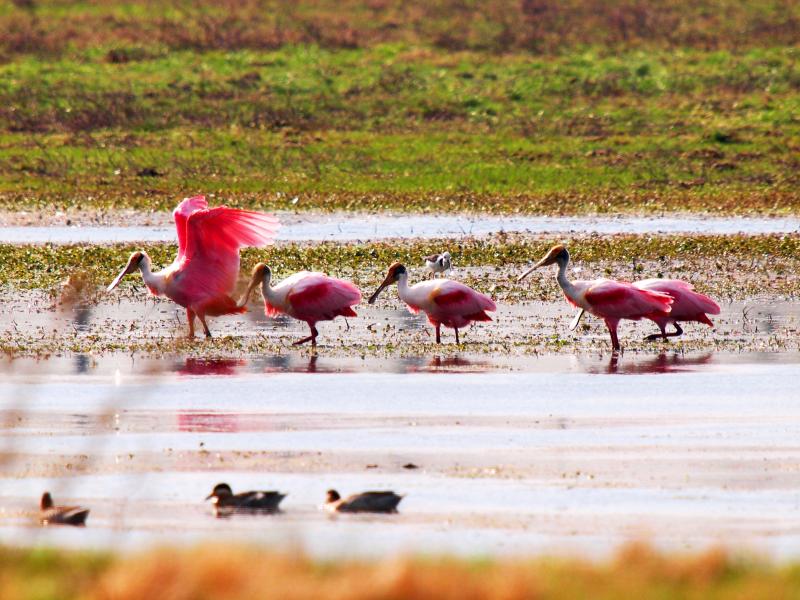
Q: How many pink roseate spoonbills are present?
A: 5